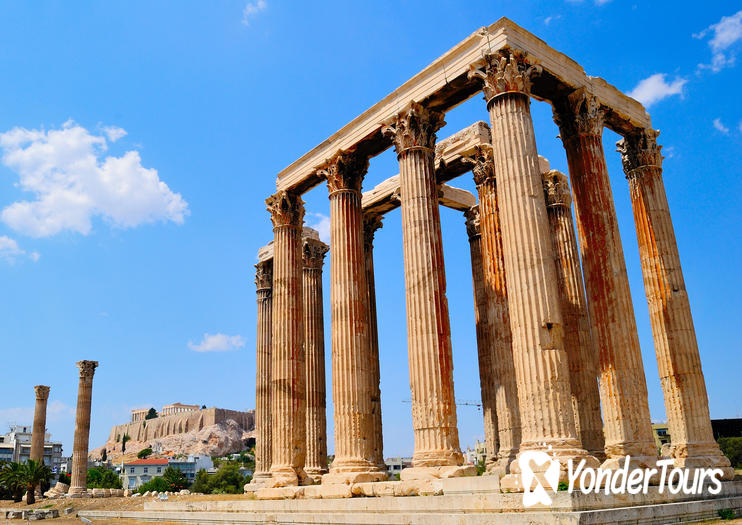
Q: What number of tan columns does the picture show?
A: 14